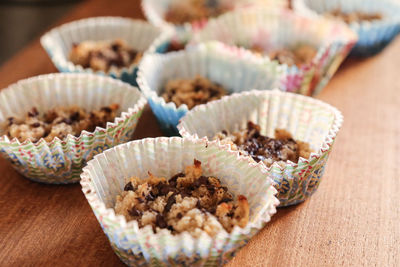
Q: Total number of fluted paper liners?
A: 8